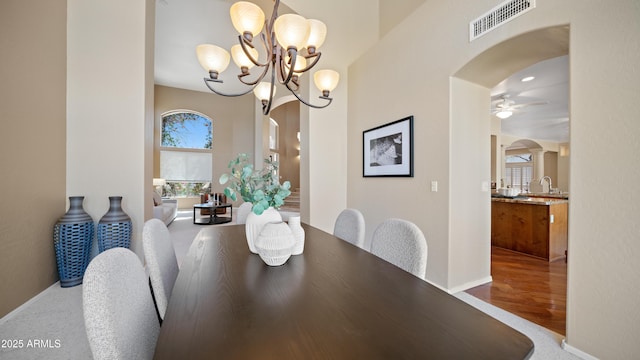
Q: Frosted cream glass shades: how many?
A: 8